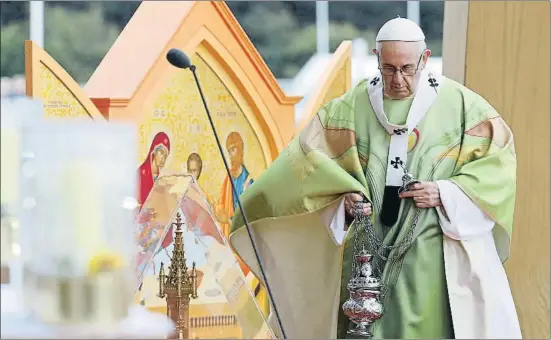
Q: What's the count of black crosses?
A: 4